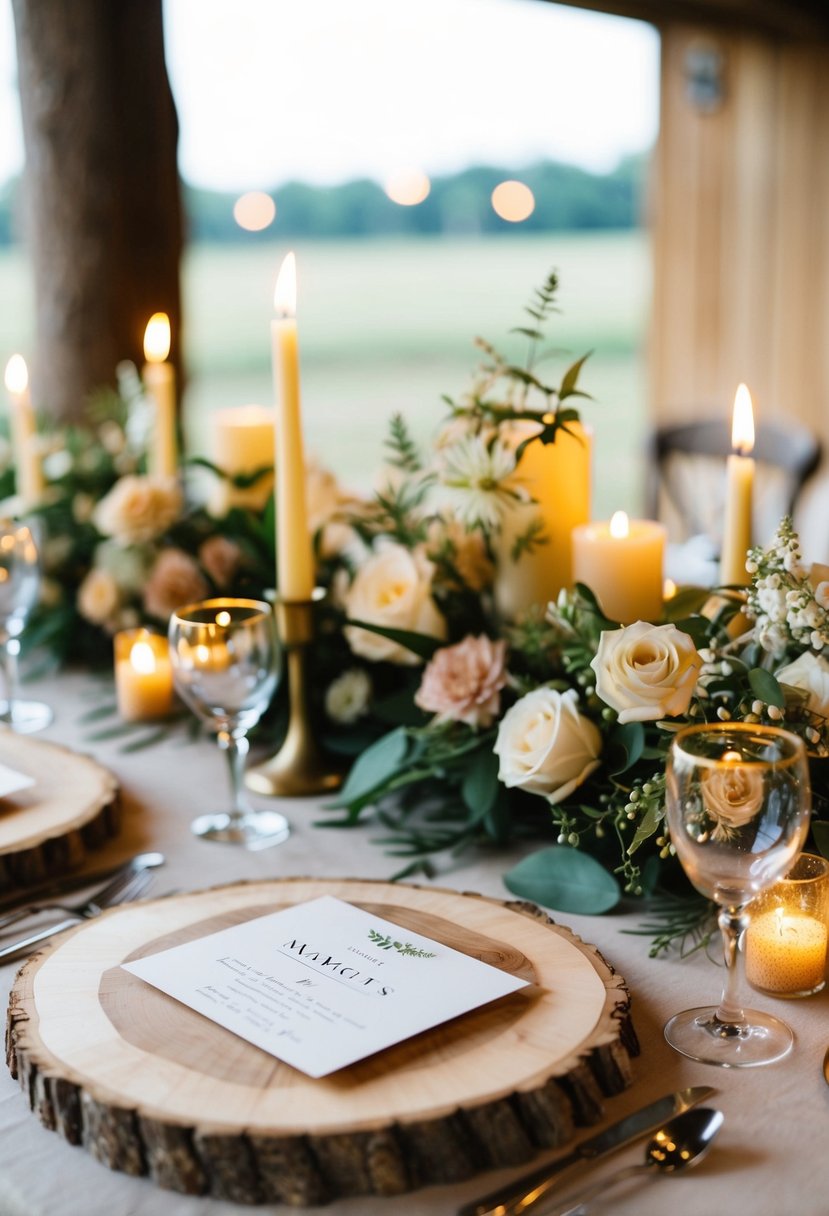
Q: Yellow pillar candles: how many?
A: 3